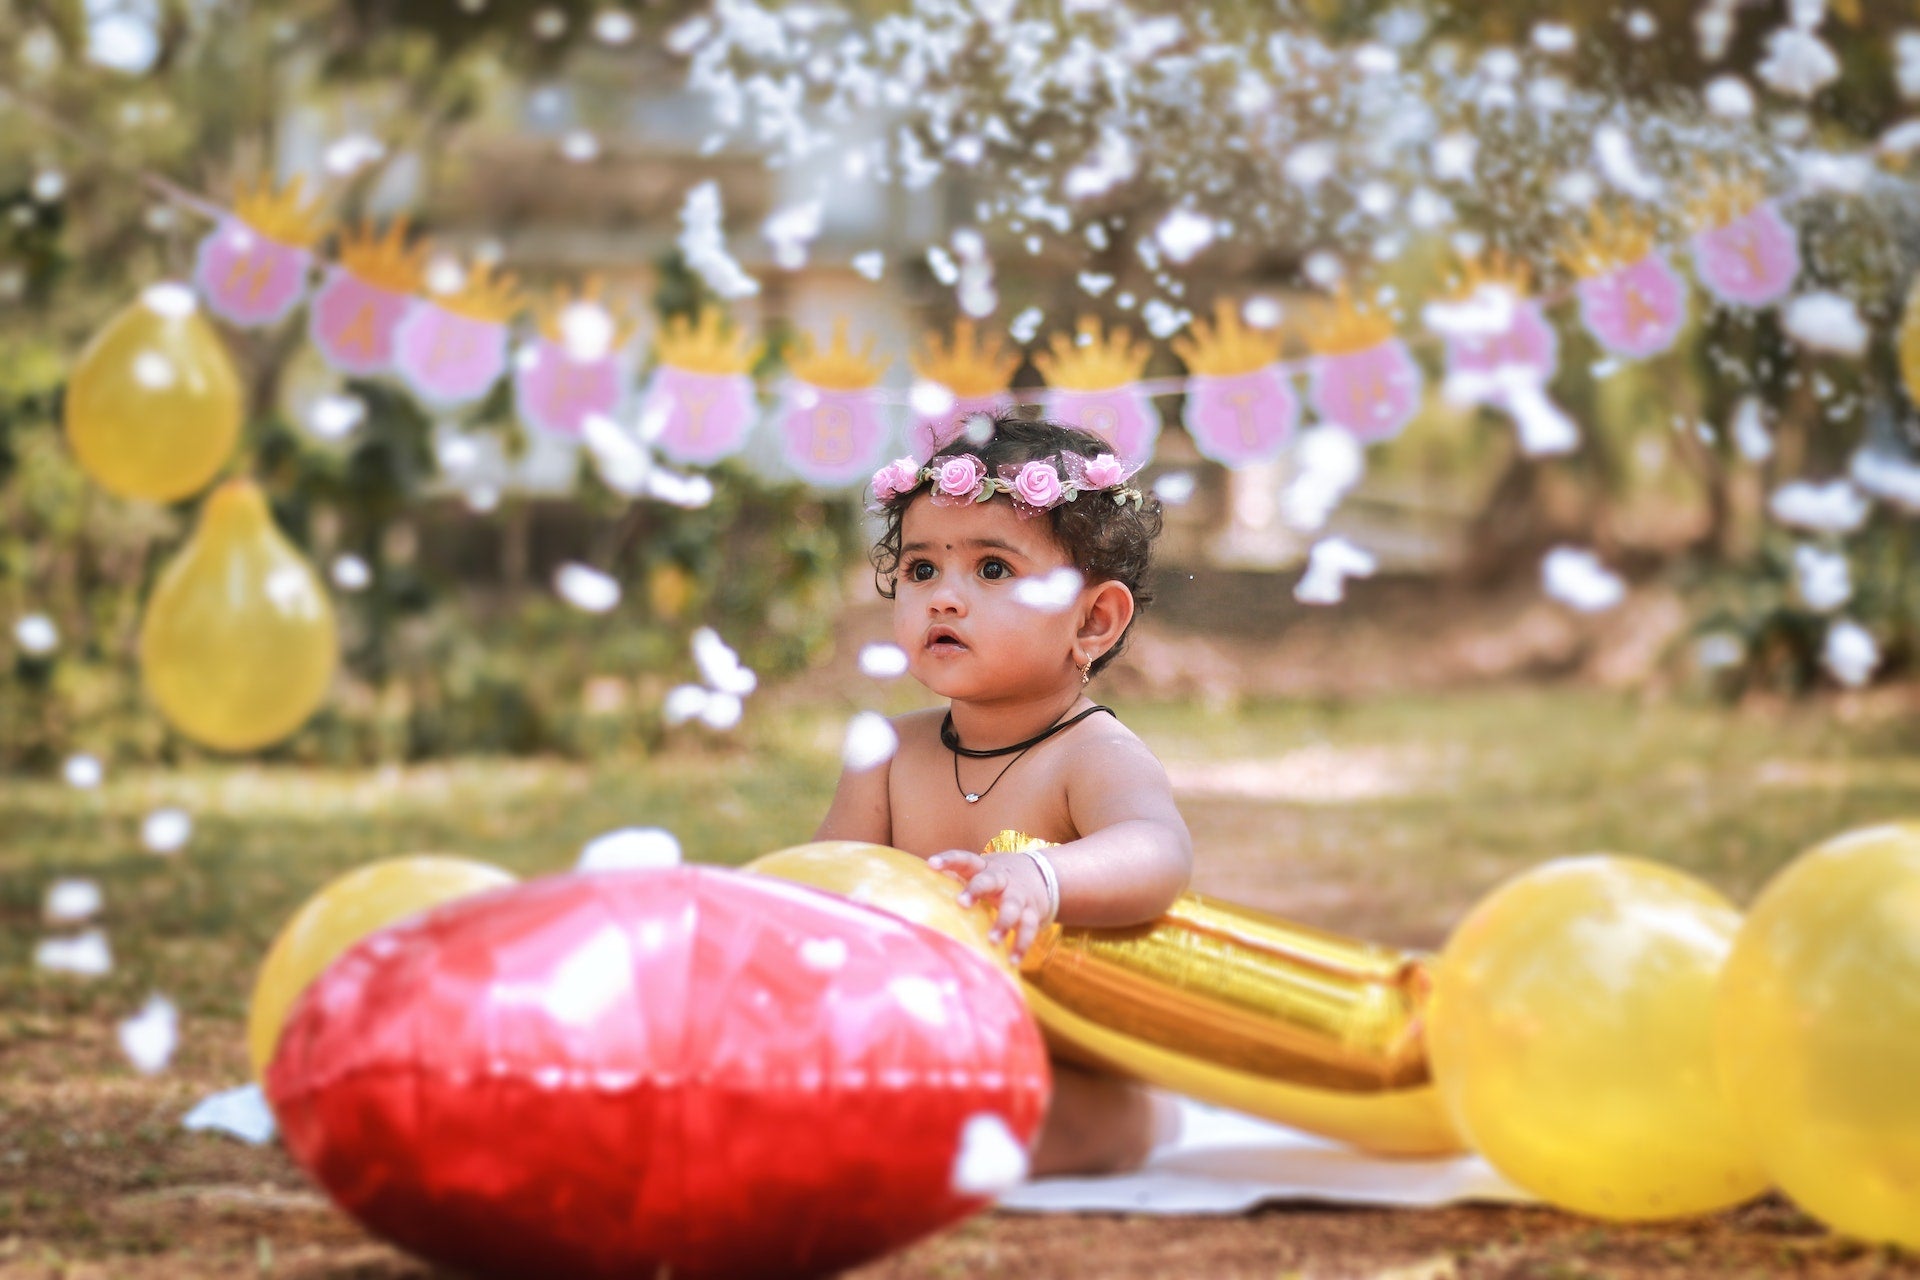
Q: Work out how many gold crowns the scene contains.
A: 13